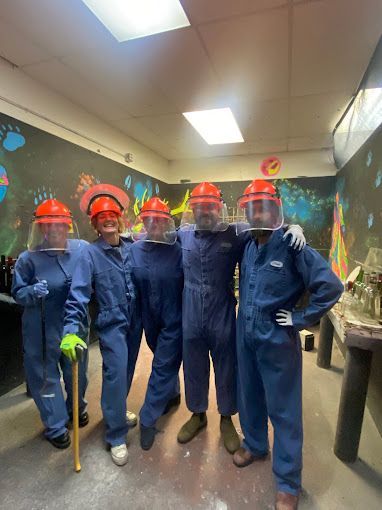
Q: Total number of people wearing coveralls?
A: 5